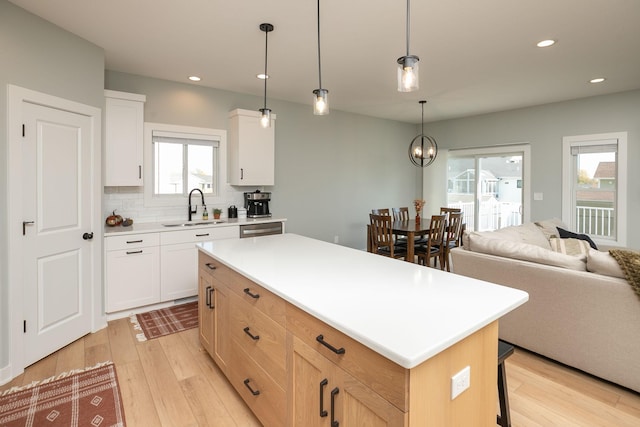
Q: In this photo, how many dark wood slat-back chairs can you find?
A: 6